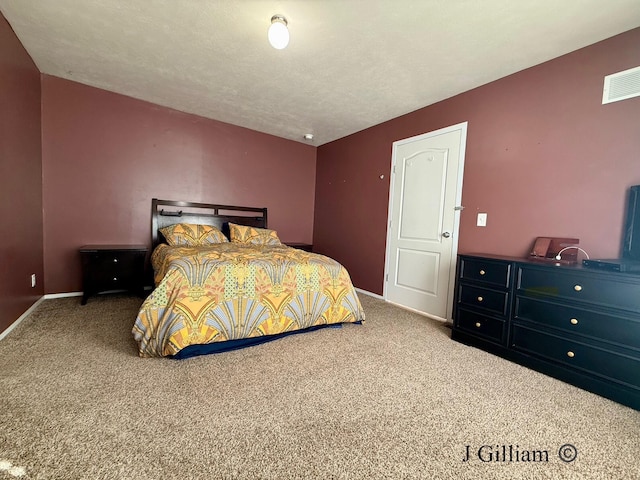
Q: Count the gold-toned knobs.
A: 6